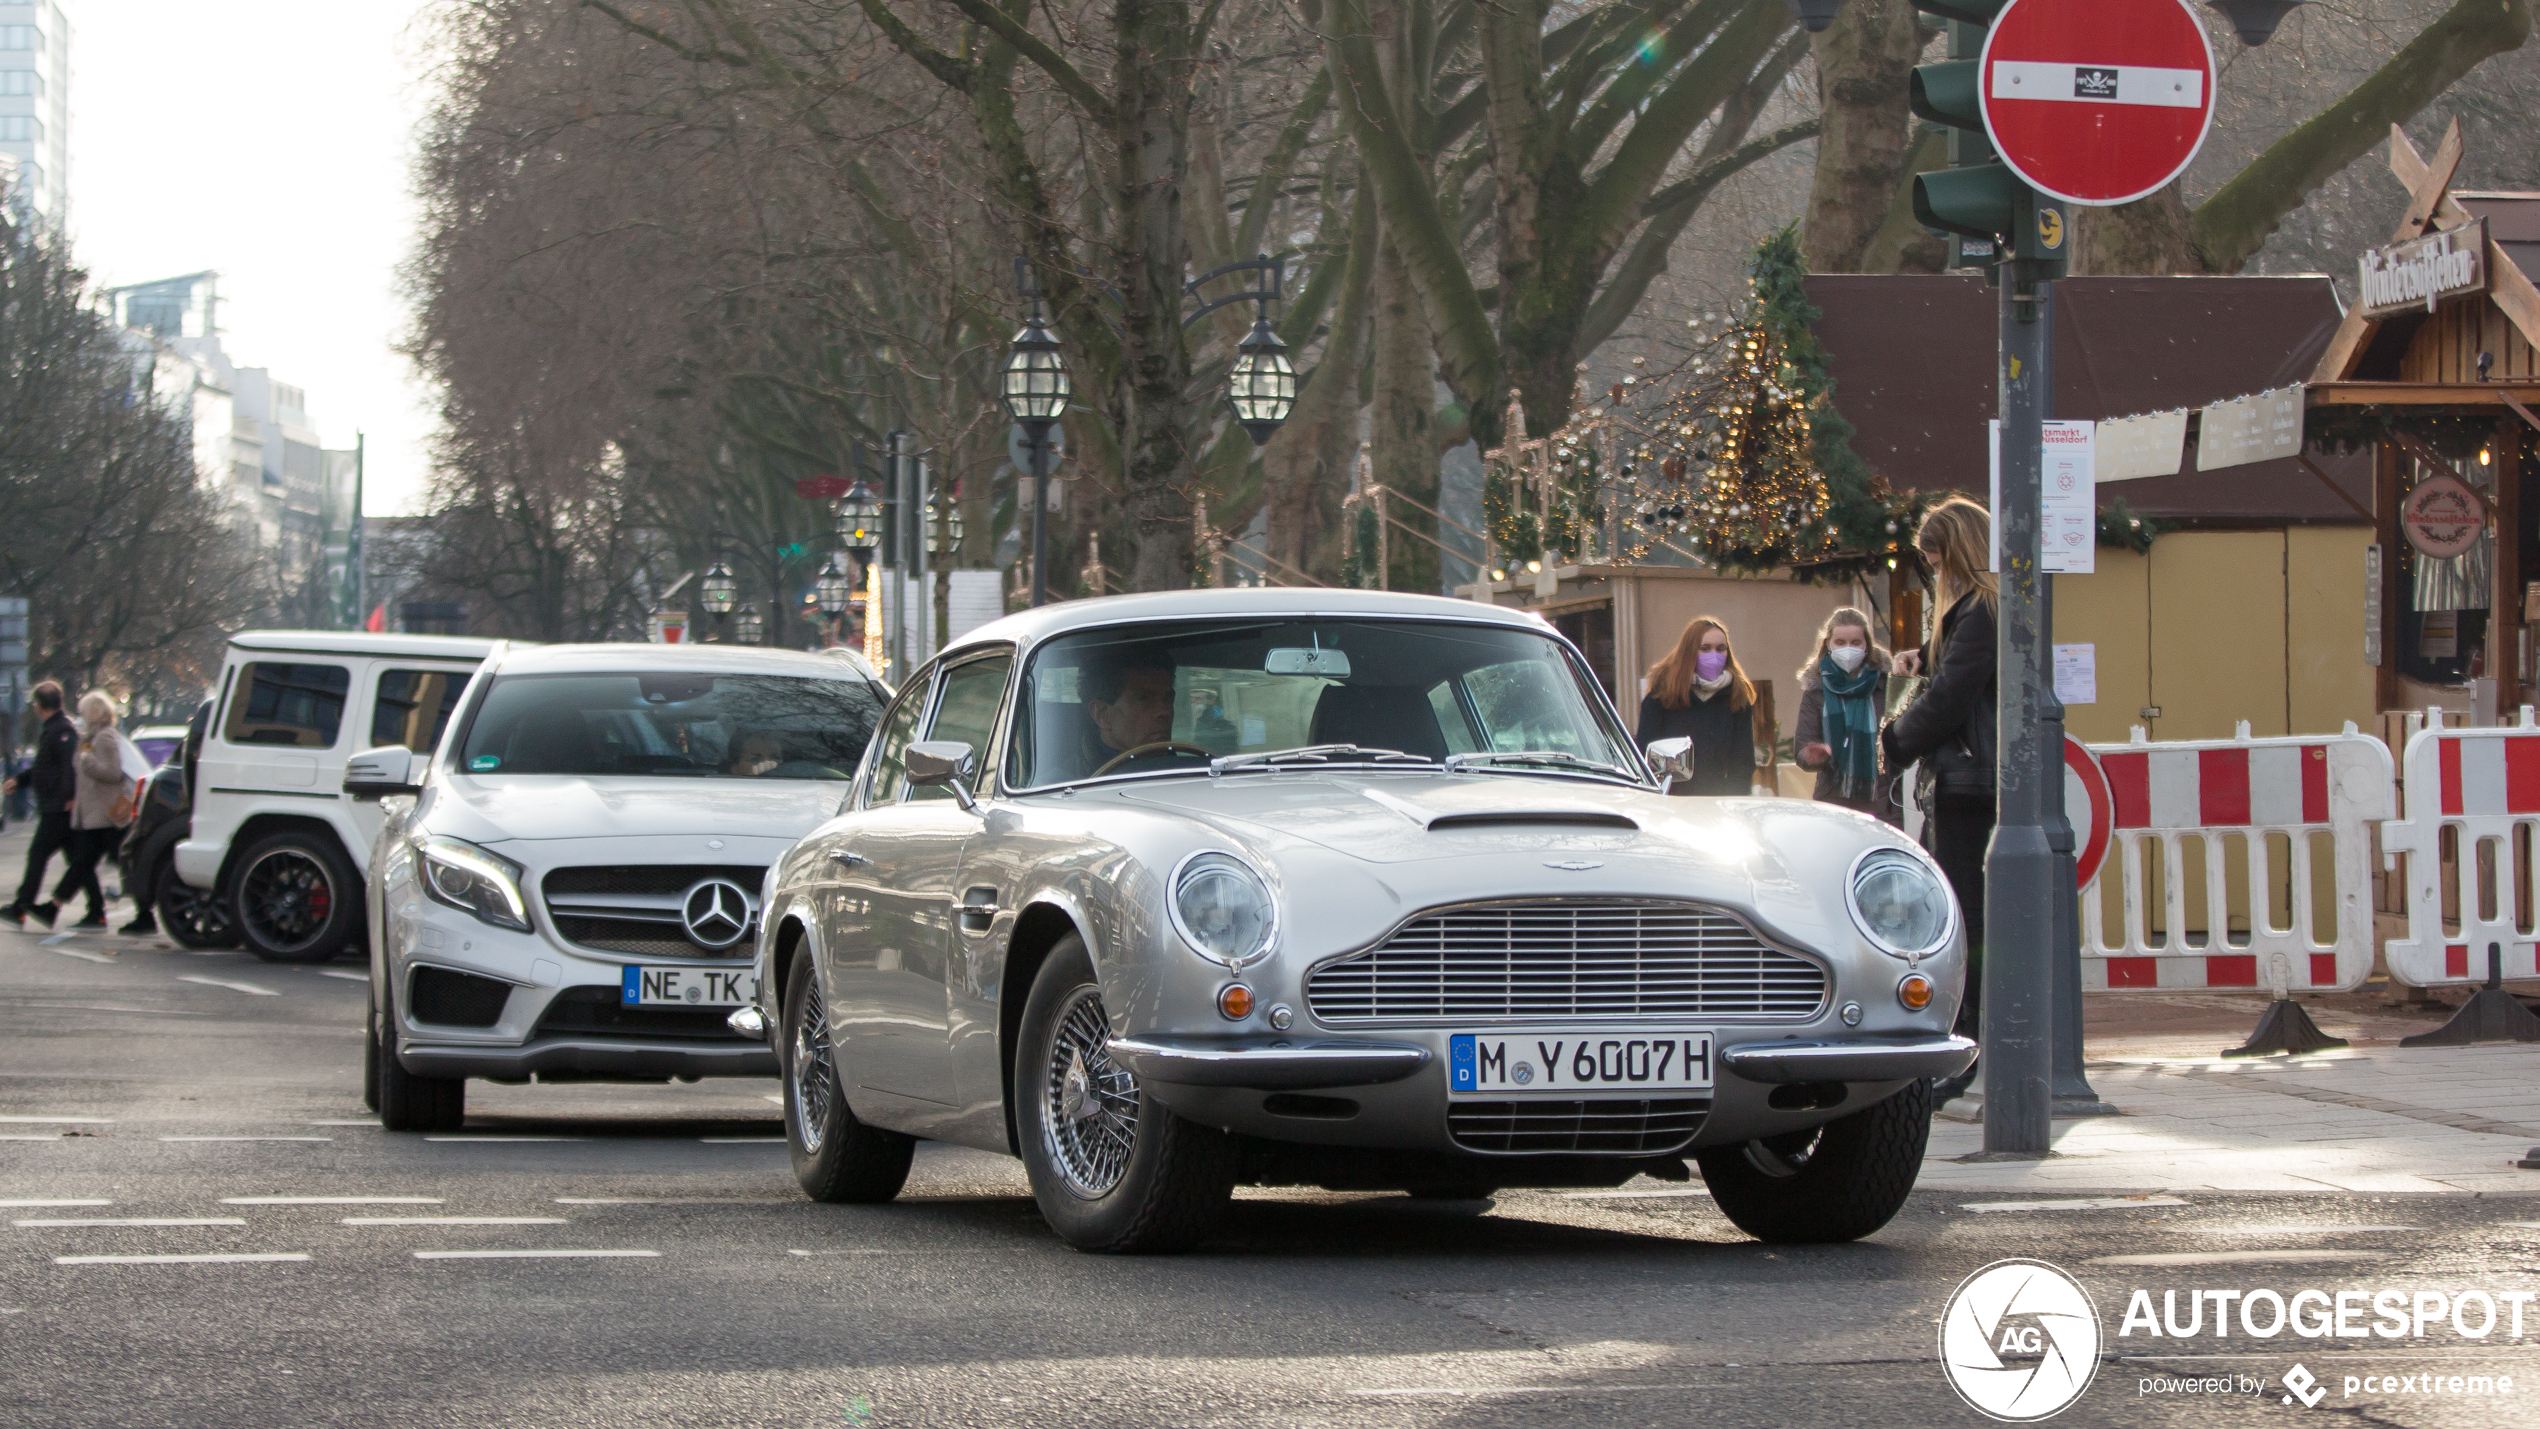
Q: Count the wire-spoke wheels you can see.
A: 2